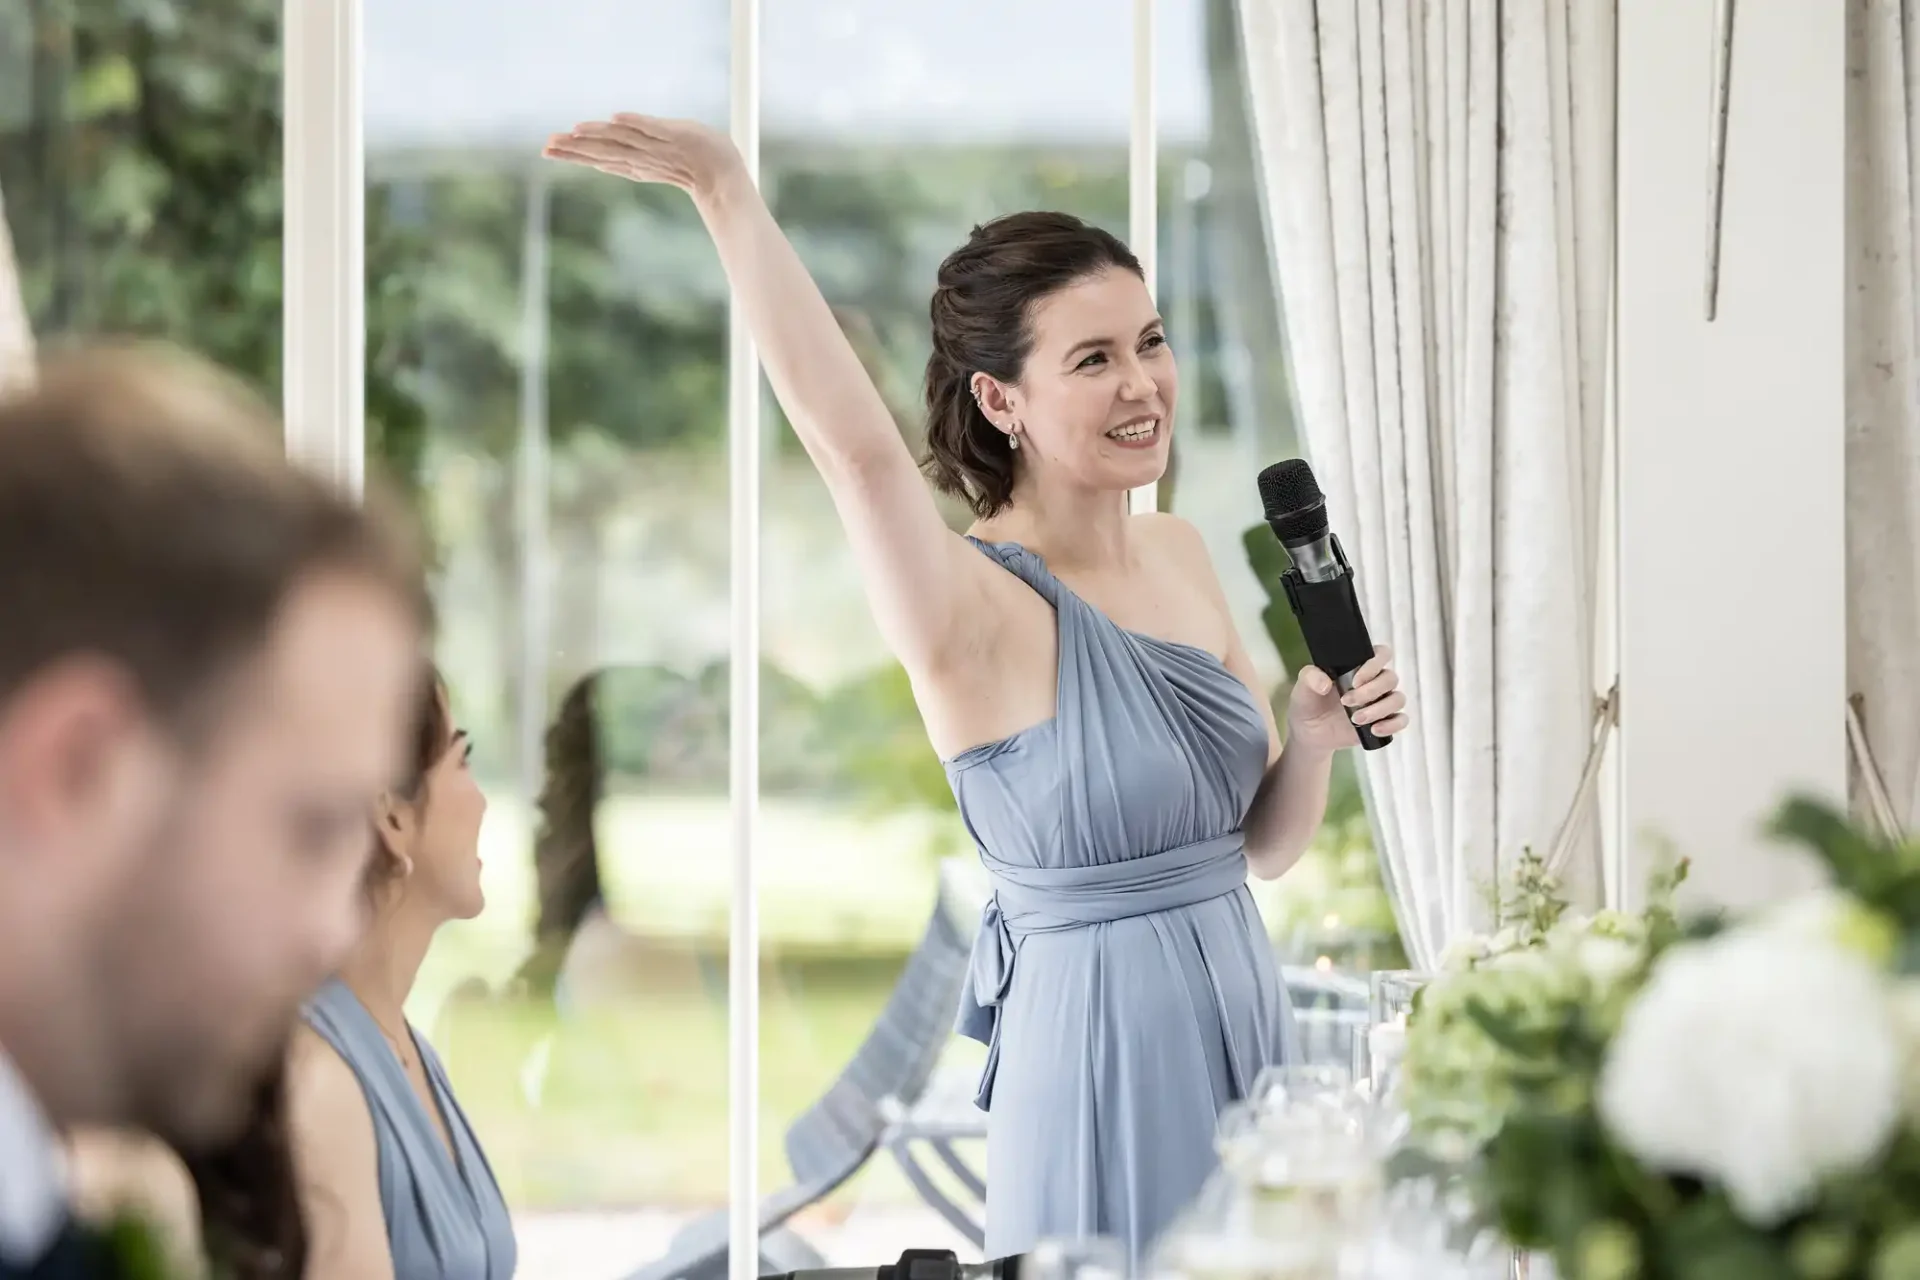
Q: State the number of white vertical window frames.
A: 3